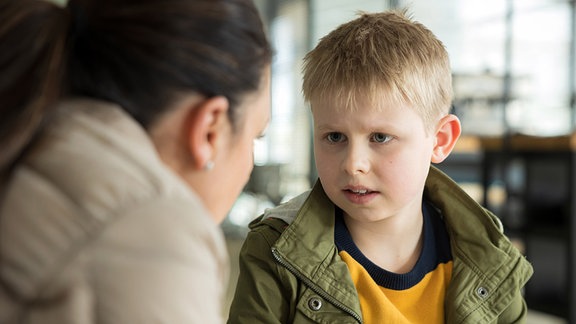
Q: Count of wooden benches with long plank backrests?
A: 0